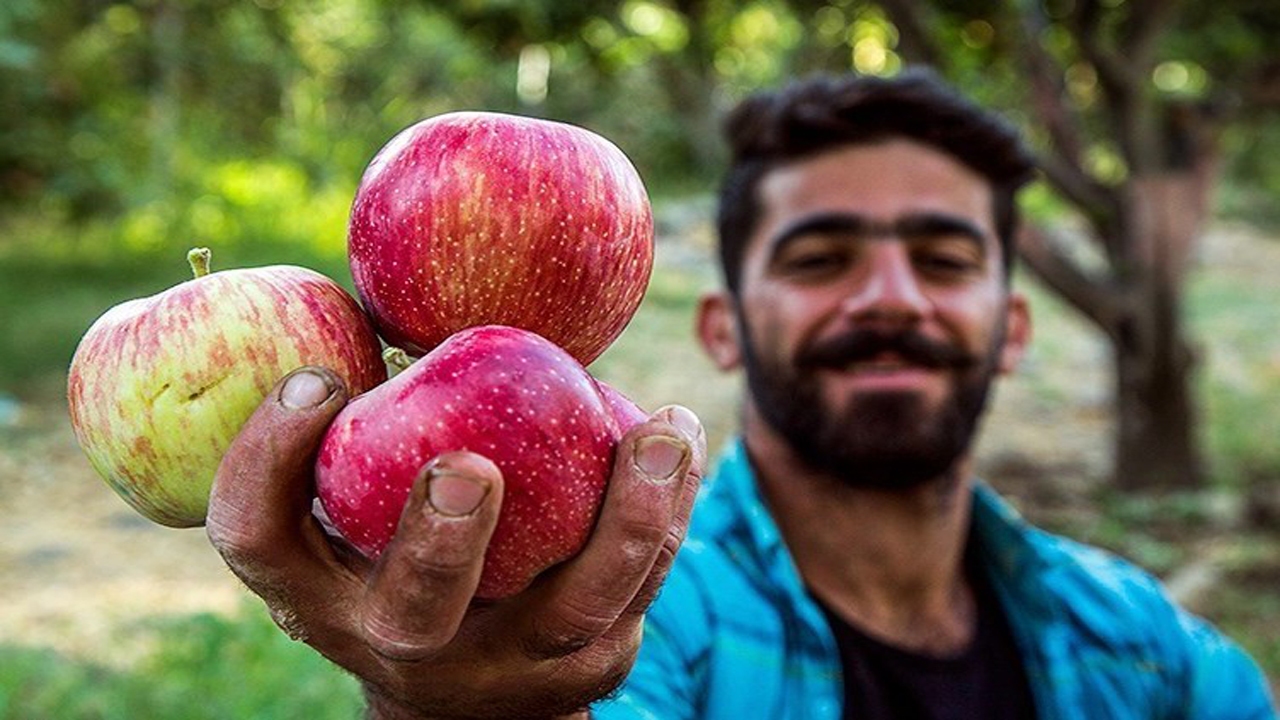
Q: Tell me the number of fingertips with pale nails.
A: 4